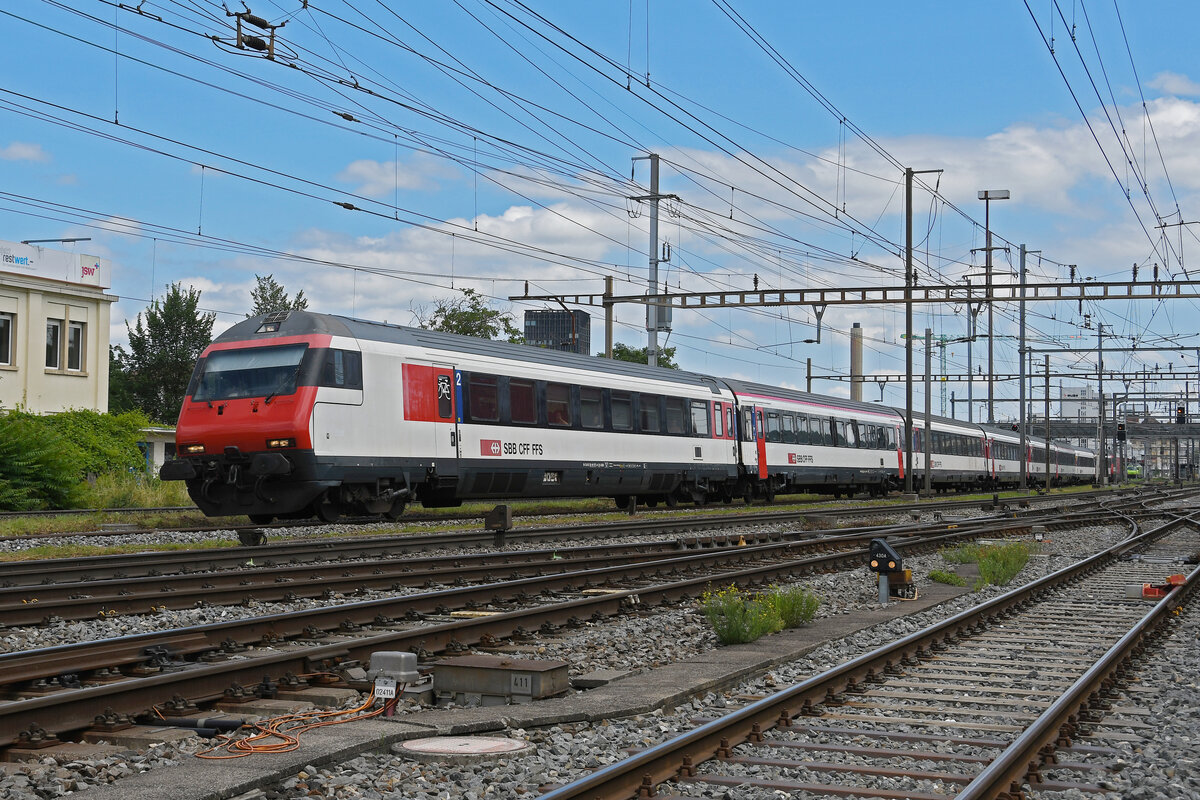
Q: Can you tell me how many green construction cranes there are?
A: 1